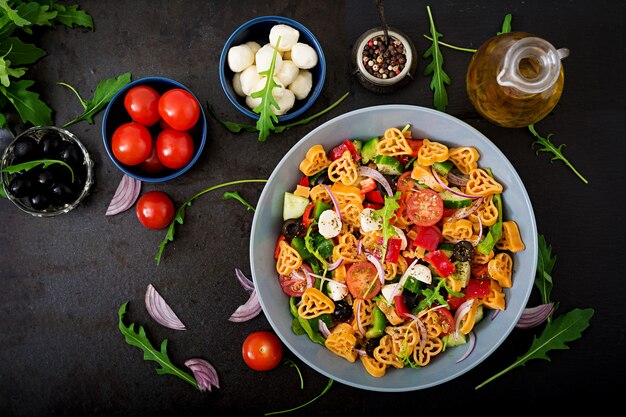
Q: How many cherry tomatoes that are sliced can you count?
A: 5